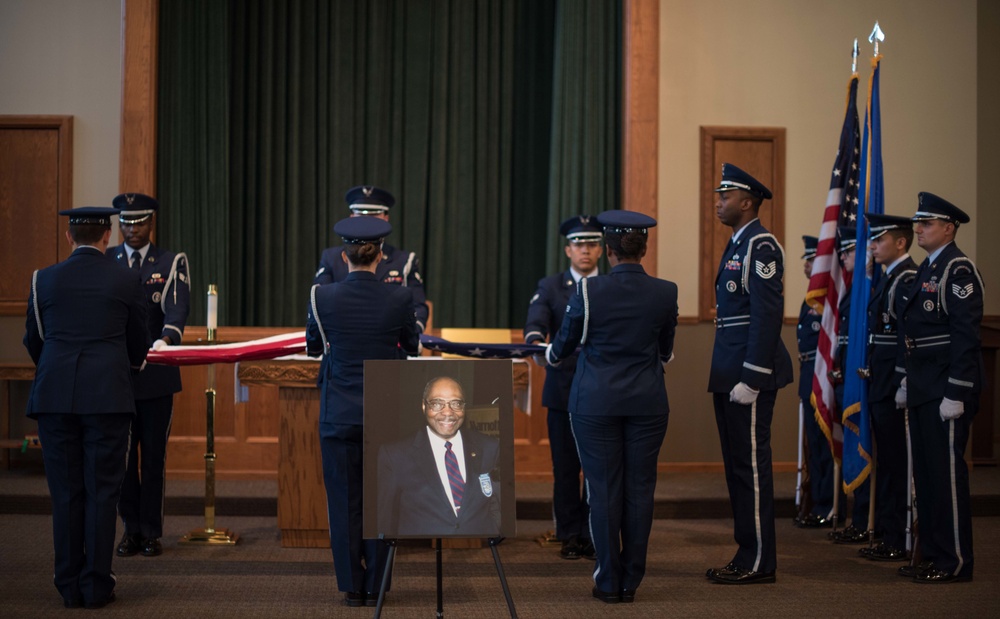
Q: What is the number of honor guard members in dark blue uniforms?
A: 11